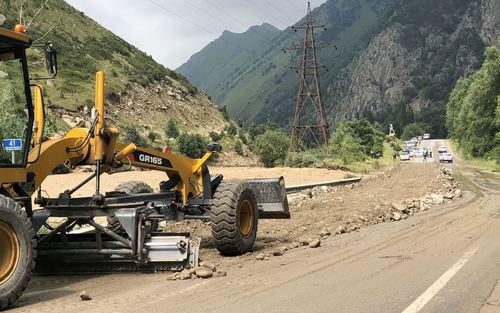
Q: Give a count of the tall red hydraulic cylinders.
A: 0